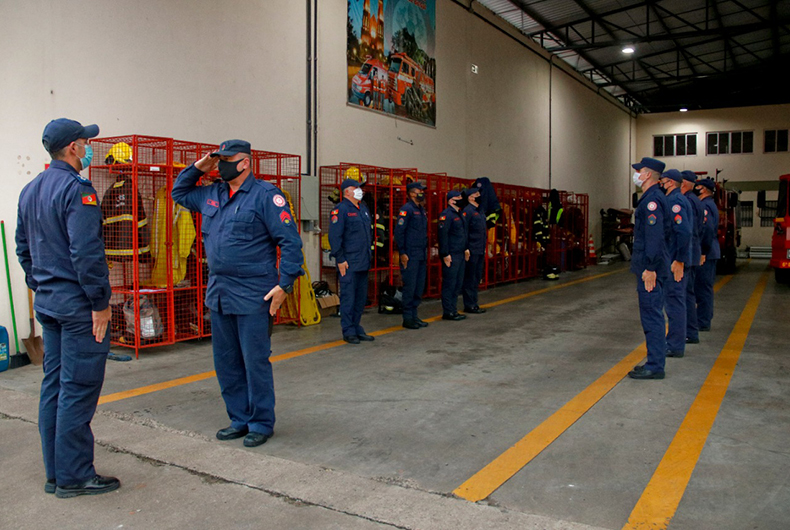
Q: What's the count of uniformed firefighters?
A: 10